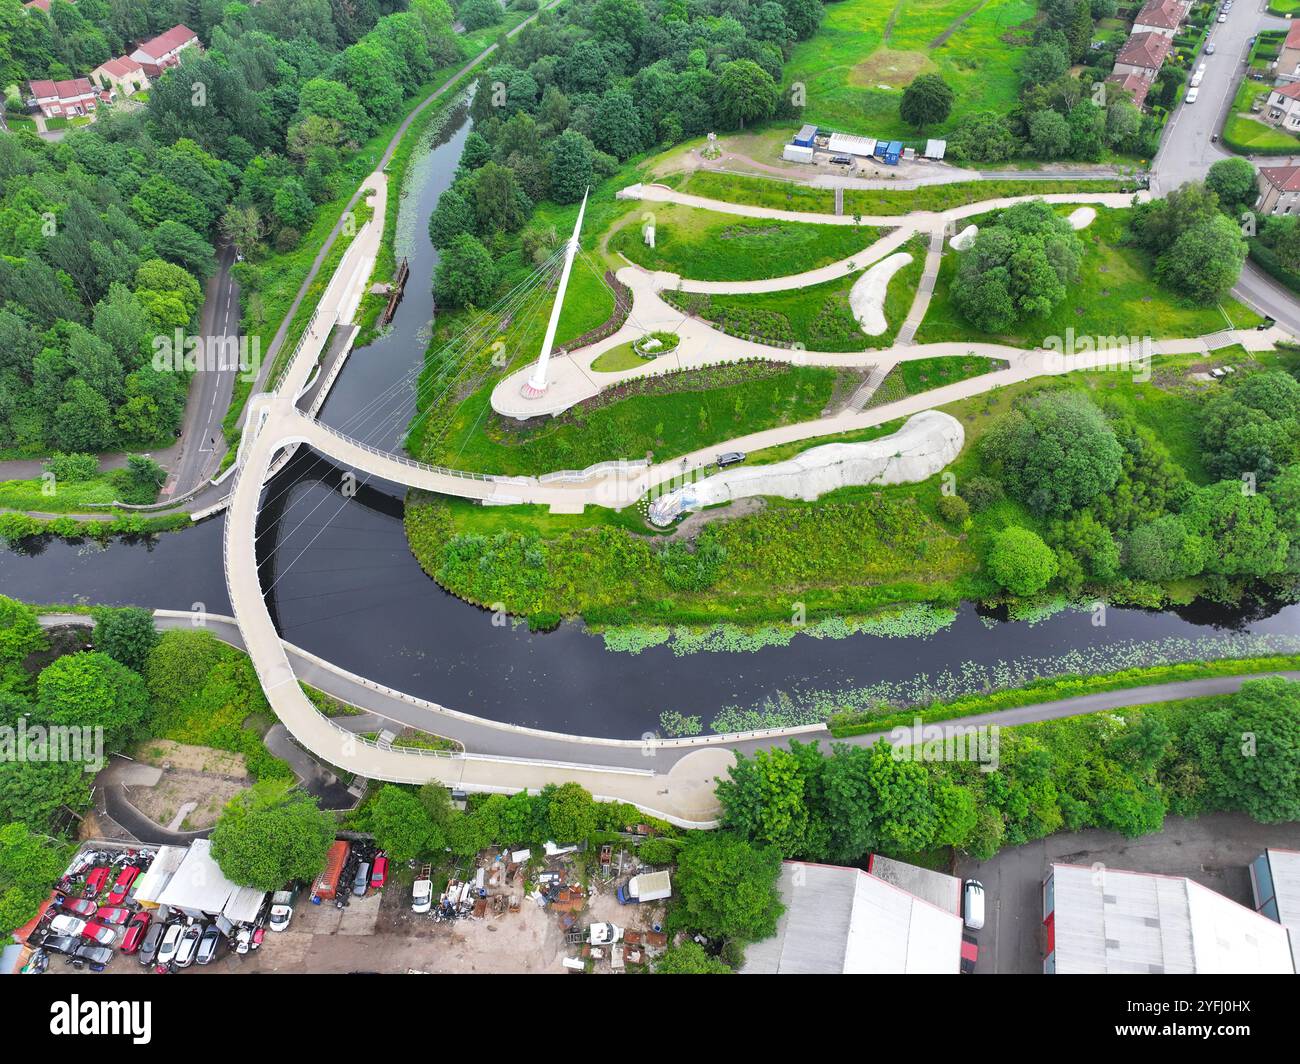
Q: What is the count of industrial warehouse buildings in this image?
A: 3